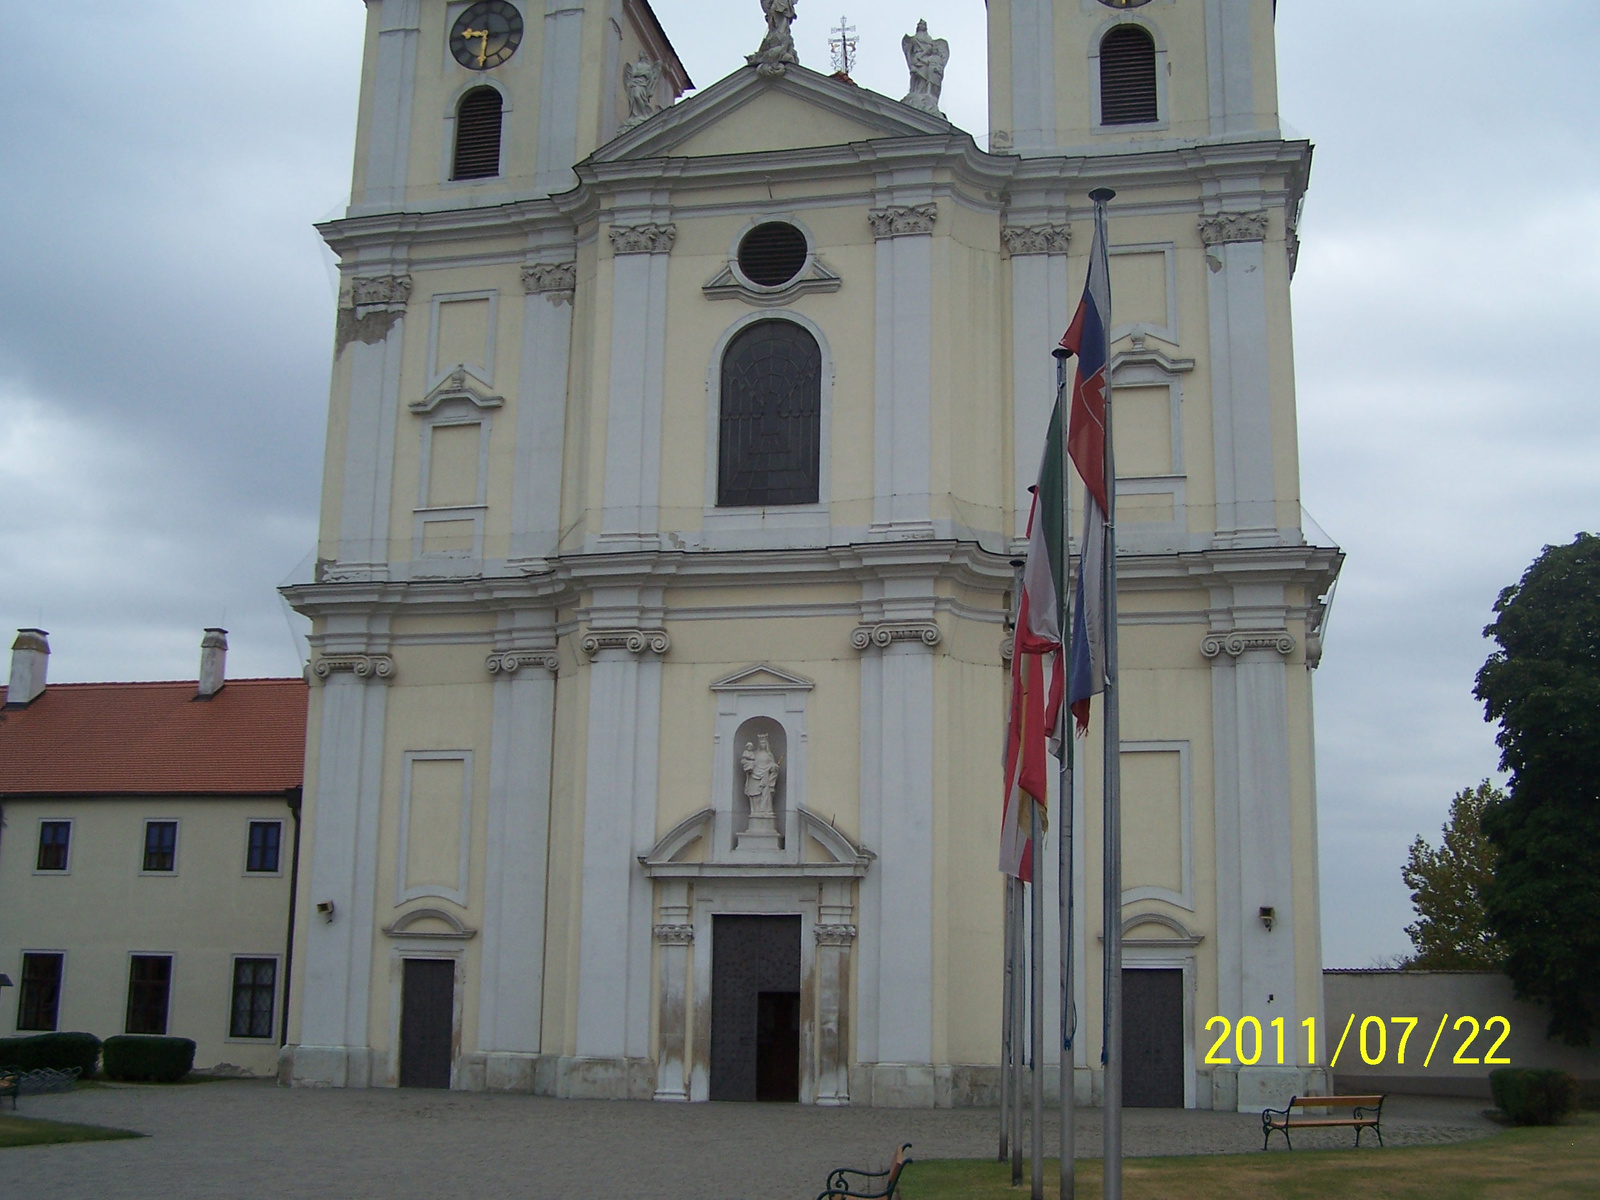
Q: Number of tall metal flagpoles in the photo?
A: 5